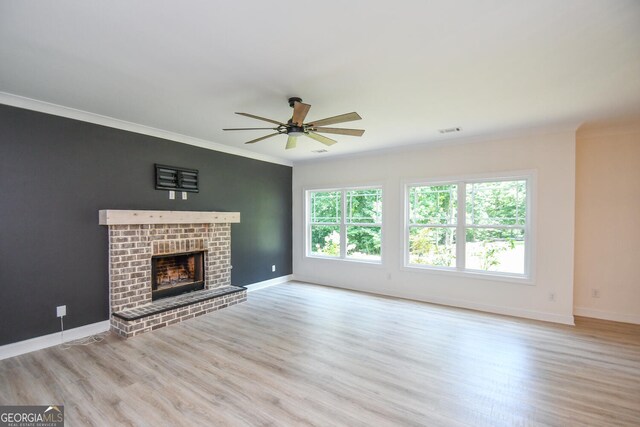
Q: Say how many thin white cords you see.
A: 1